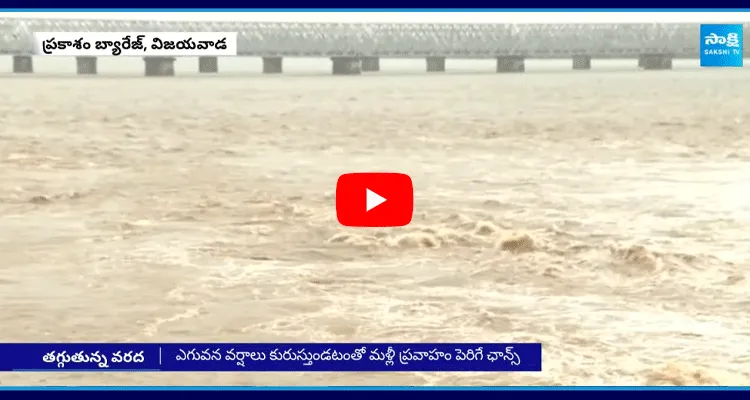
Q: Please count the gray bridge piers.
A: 11